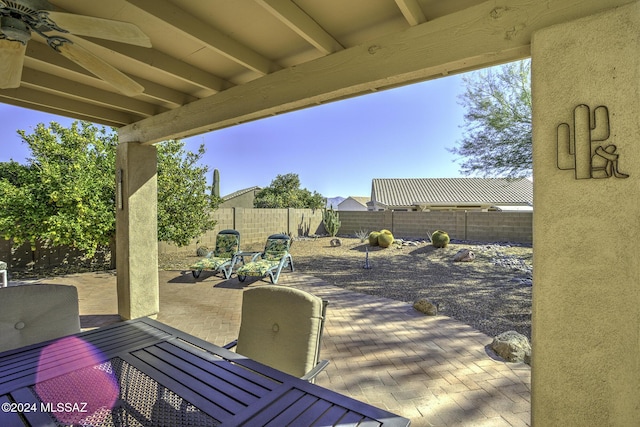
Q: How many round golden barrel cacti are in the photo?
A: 3